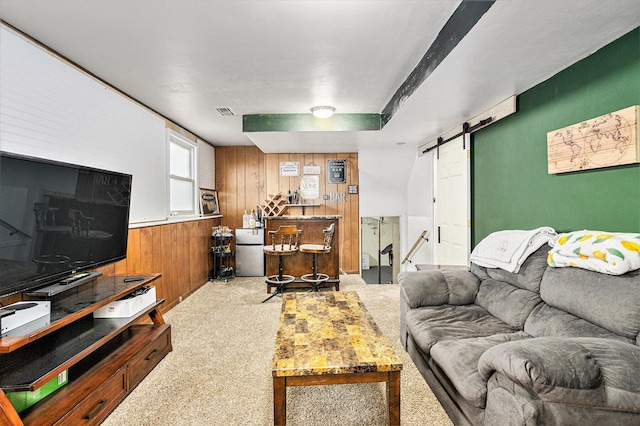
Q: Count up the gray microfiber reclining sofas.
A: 1